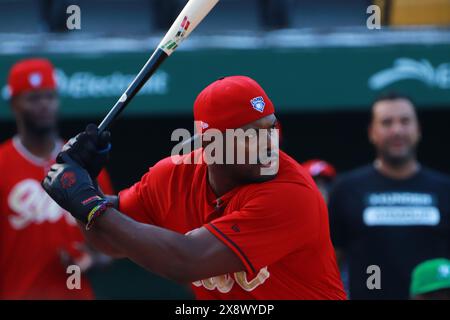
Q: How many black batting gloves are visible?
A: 2